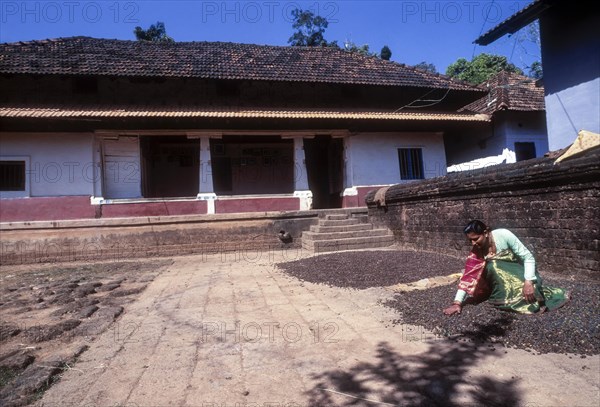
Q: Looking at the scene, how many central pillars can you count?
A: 2